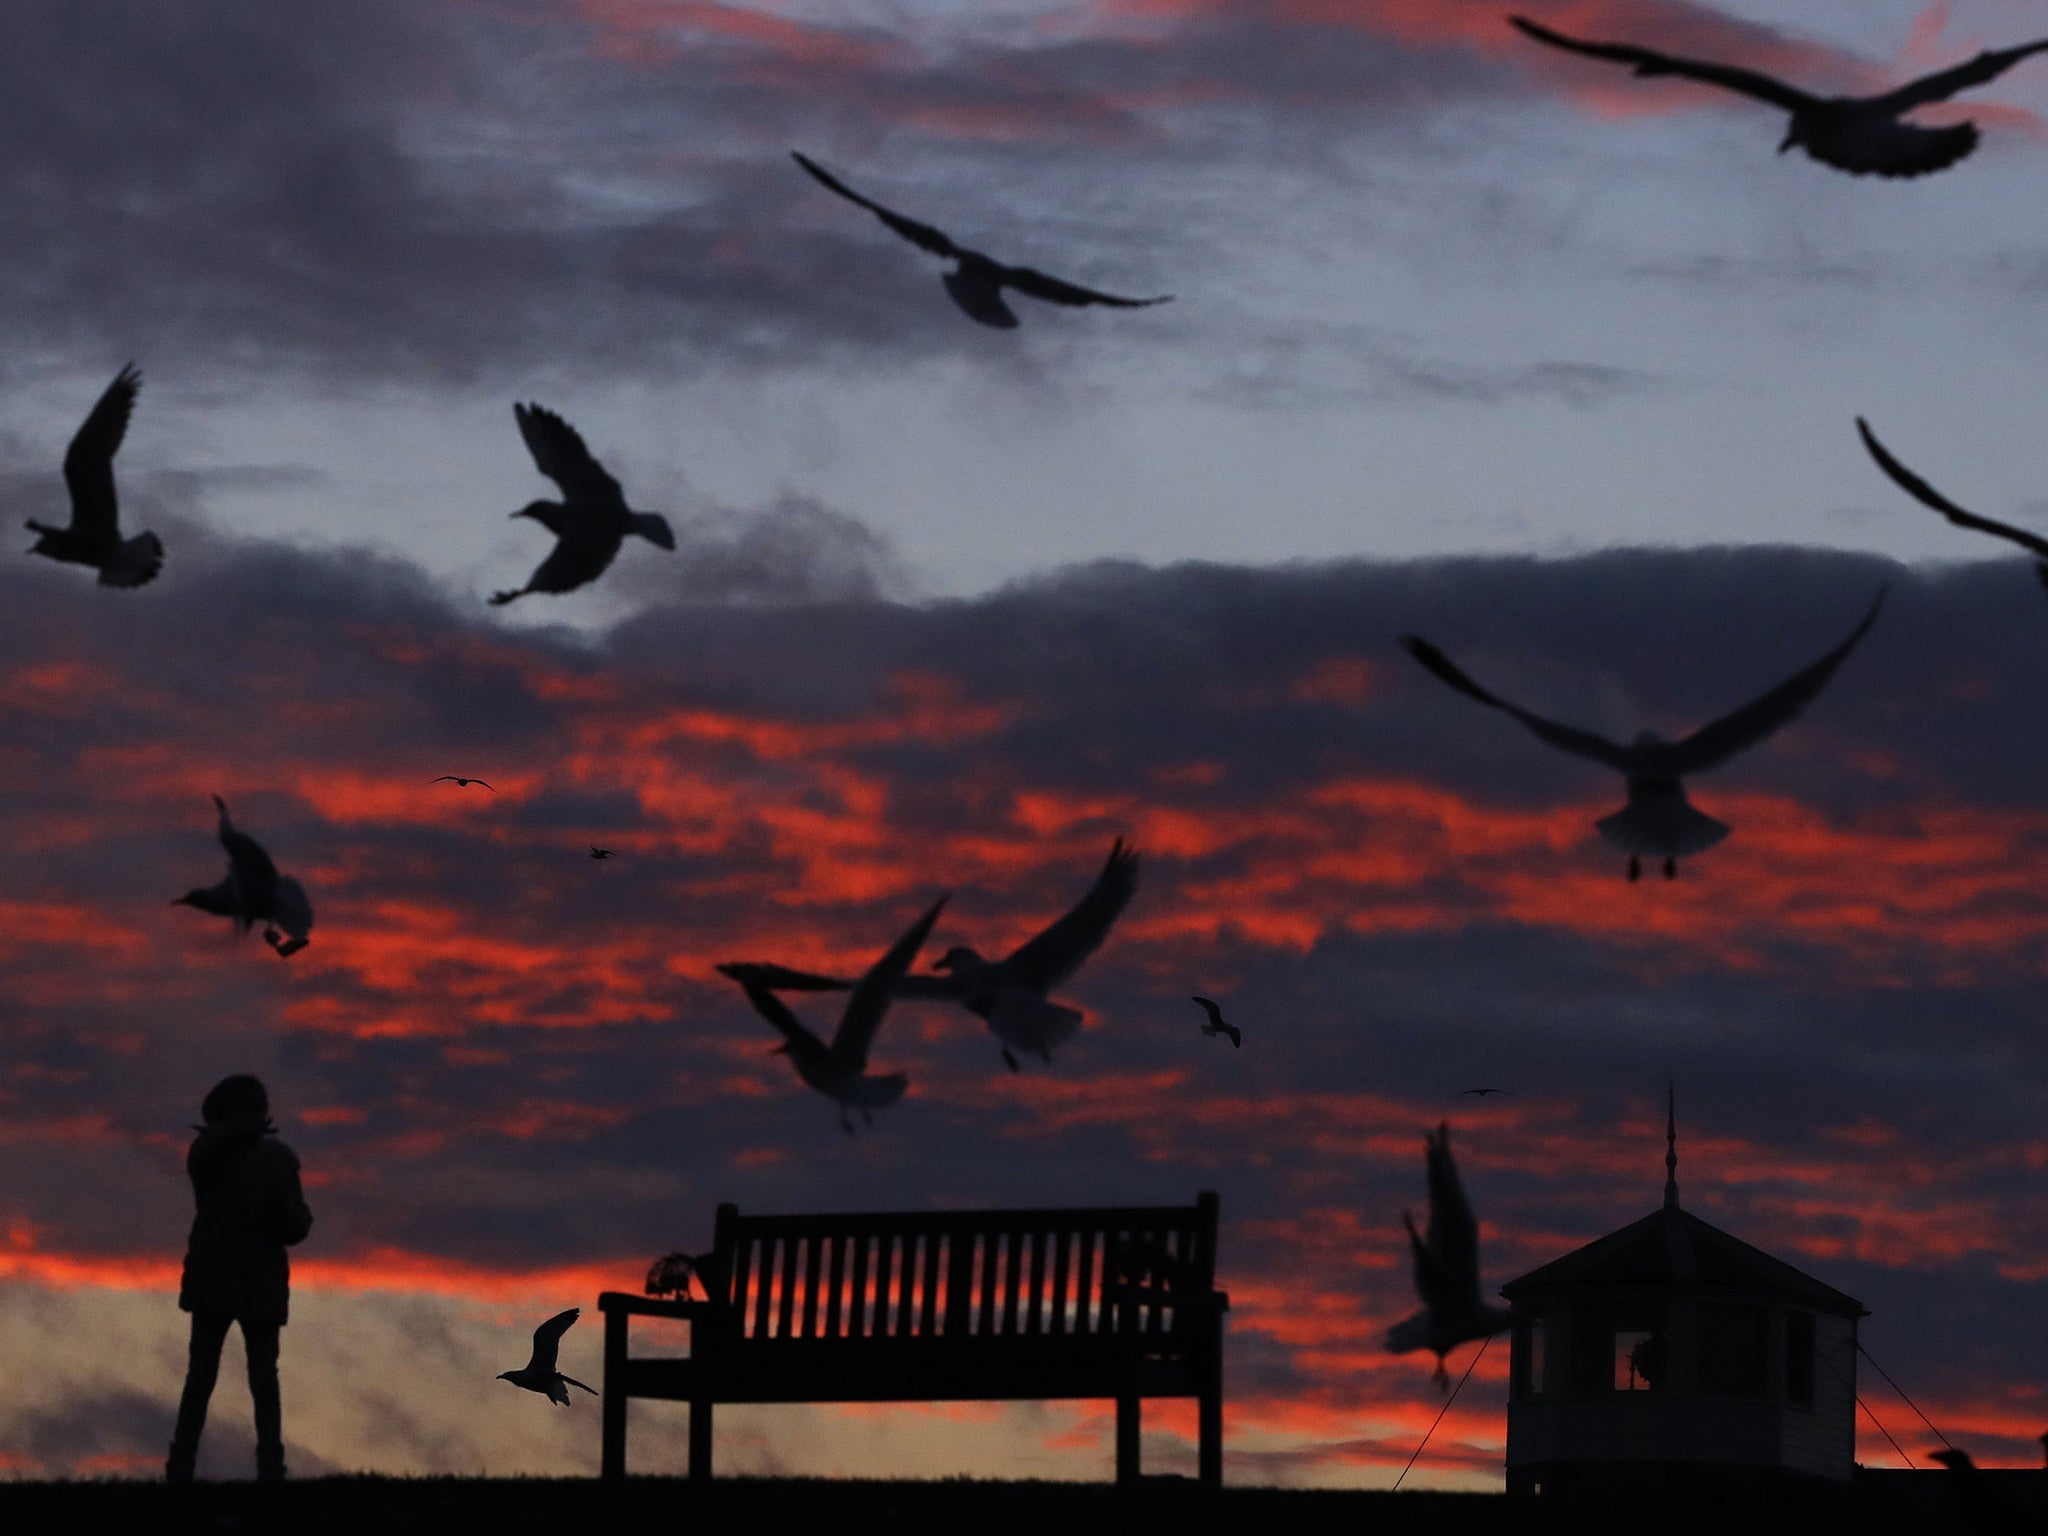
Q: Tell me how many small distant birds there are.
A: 4